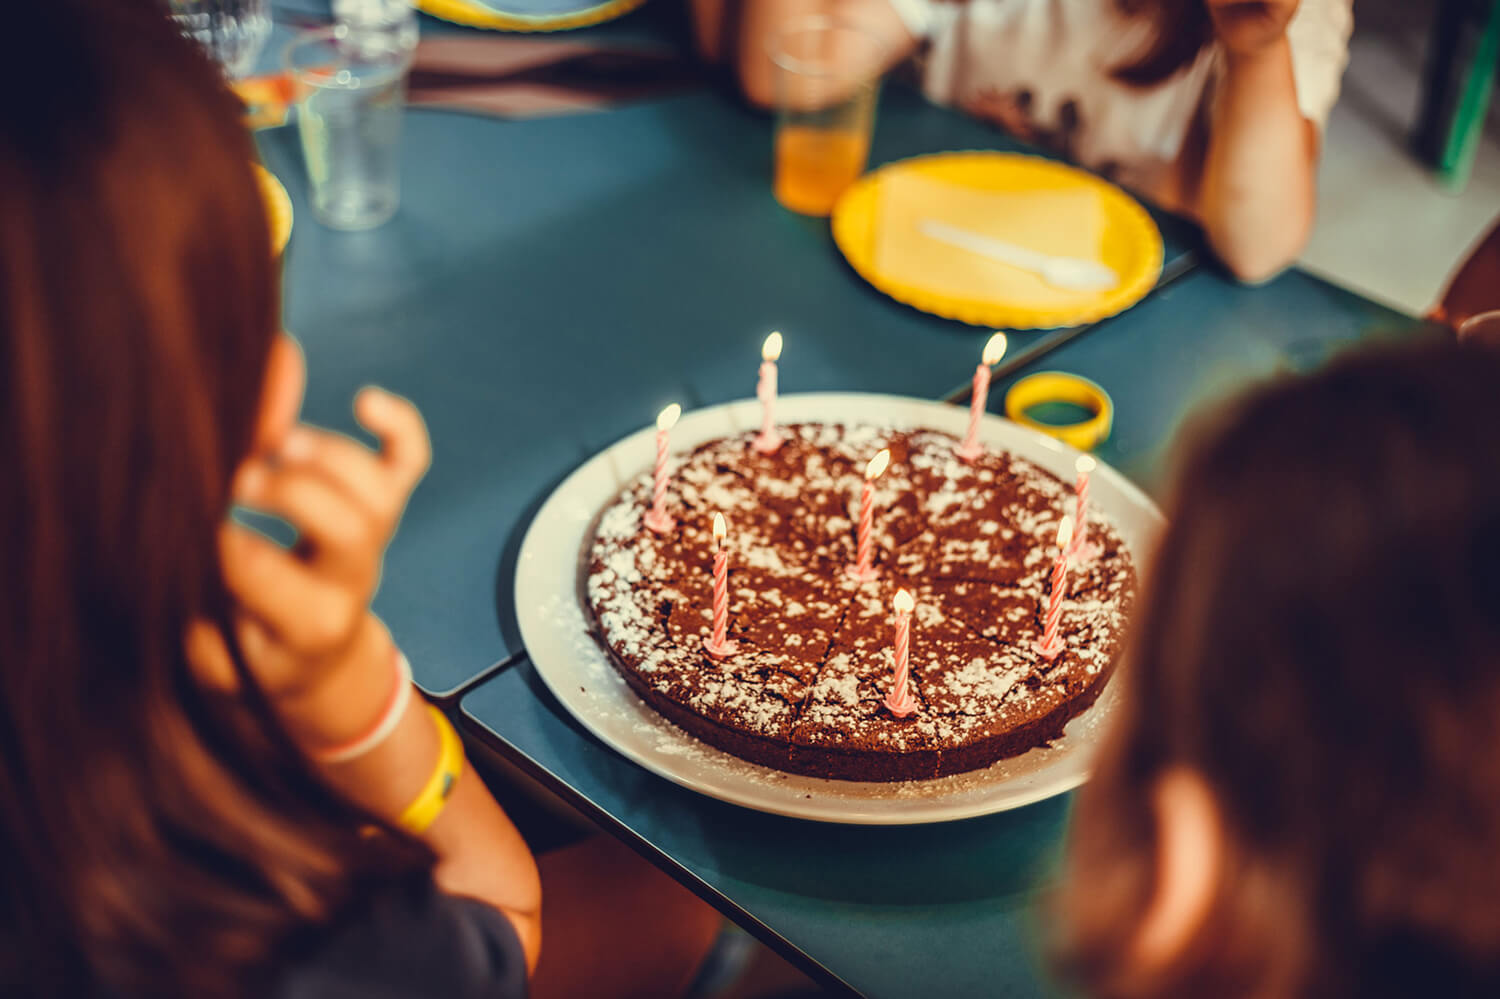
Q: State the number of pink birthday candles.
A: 8